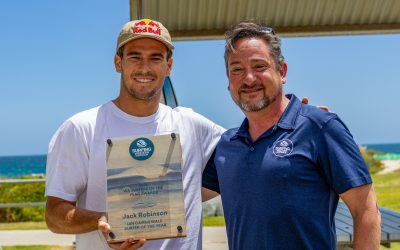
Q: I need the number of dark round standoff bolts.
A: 4